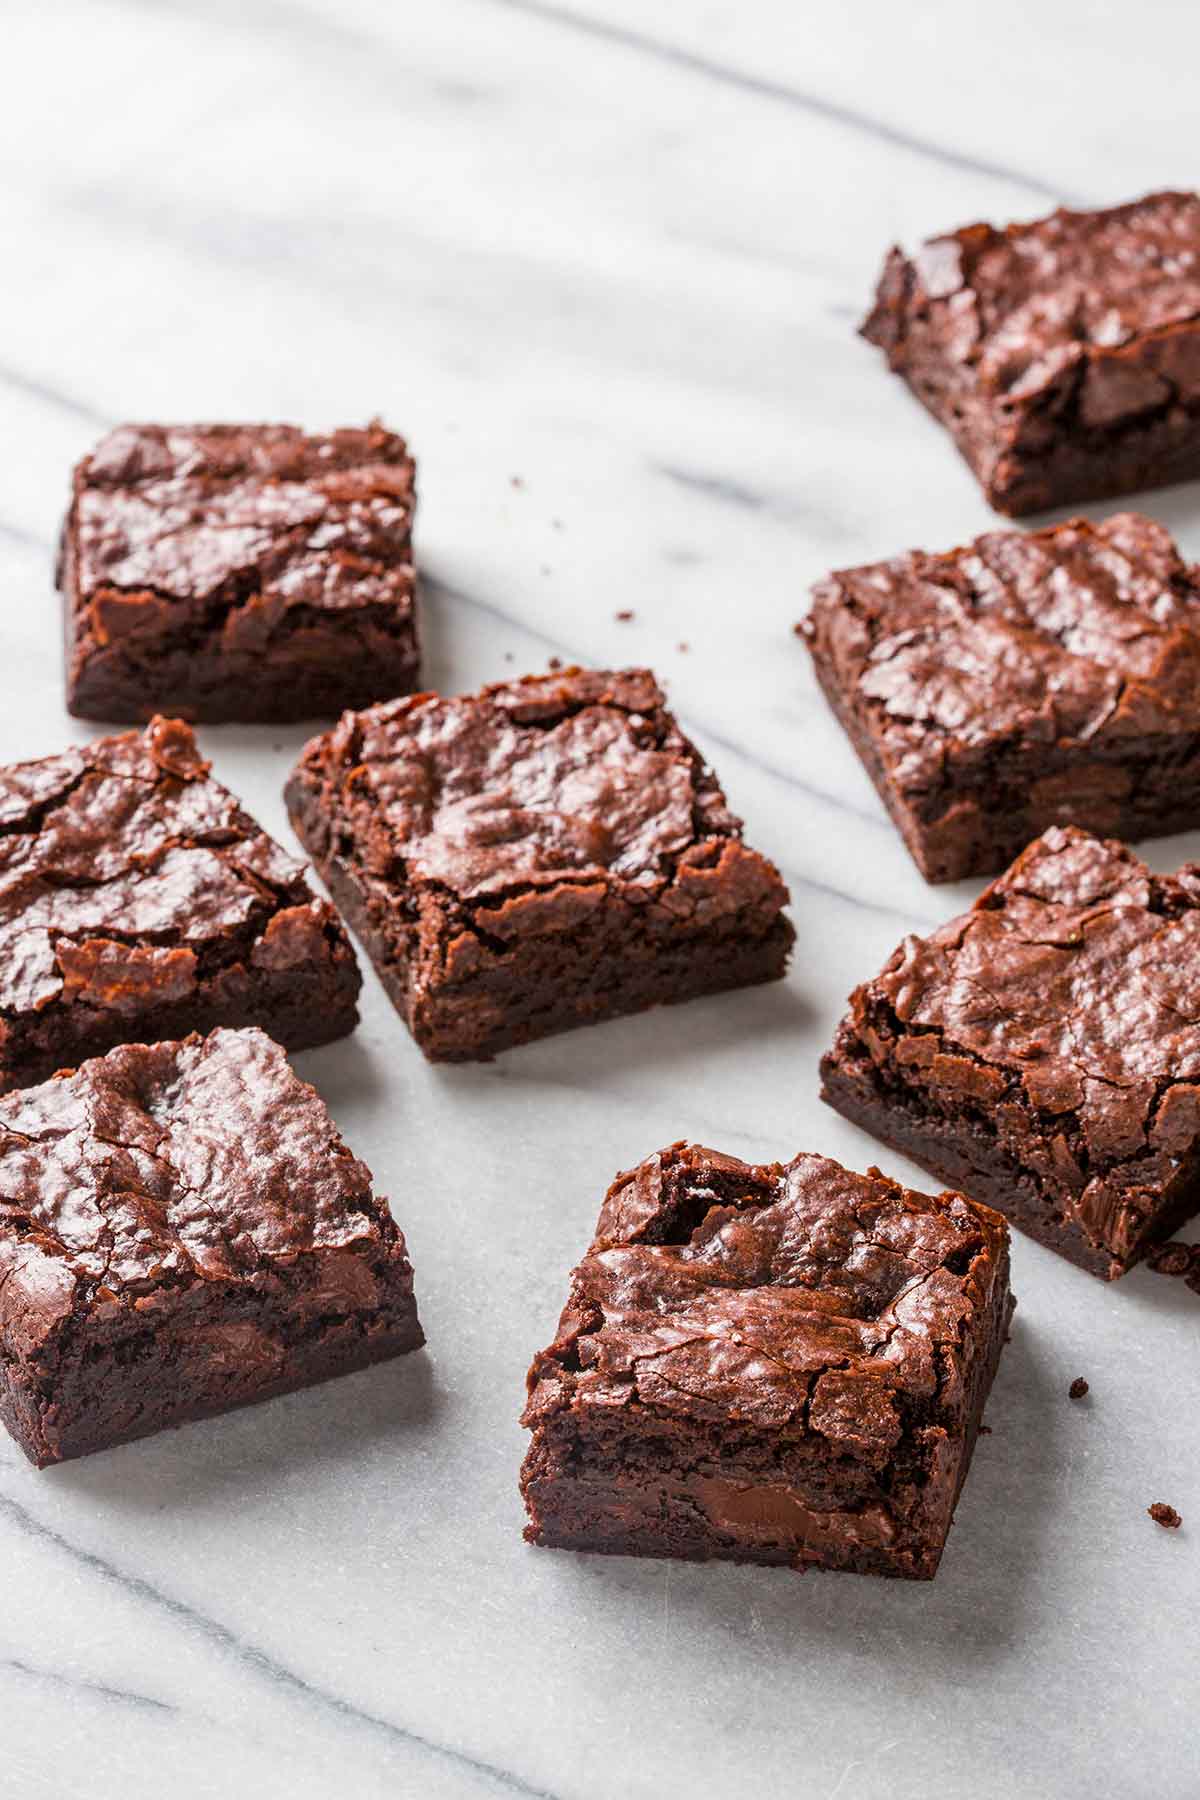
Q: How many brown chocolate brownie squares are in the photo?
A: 8